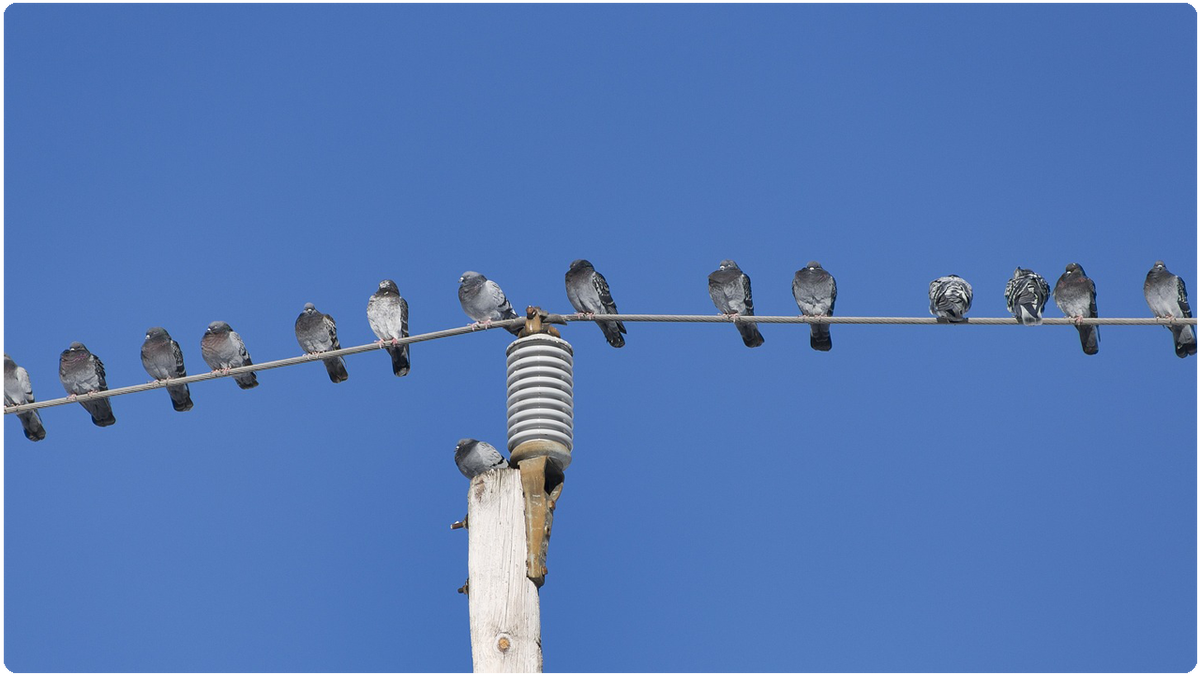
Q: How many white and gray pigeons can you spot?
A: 15